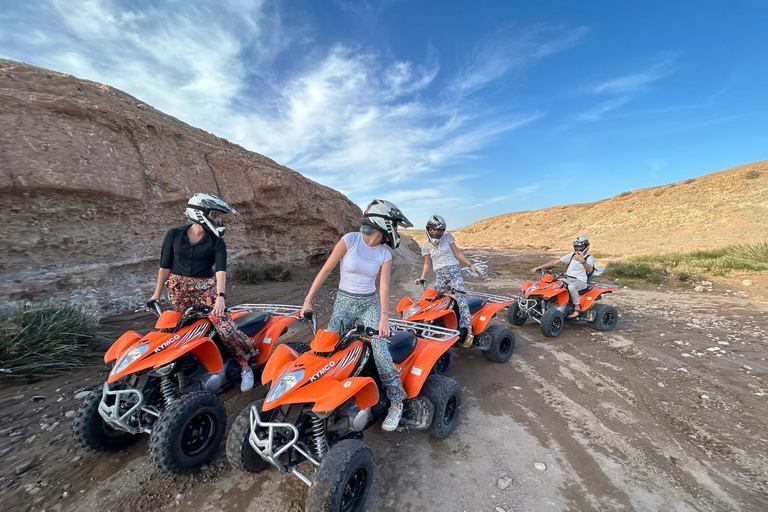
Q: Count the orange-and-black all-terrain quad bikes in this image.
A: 4